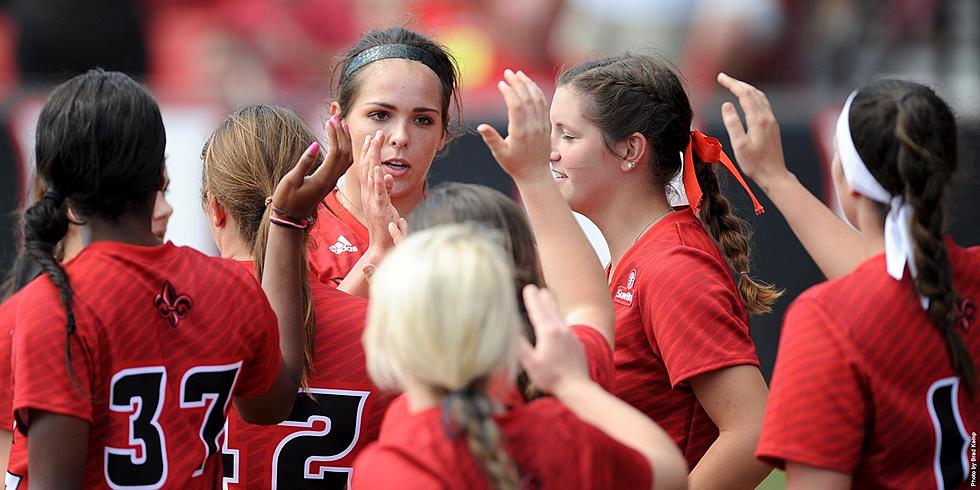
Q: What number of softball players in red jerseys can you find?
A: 8